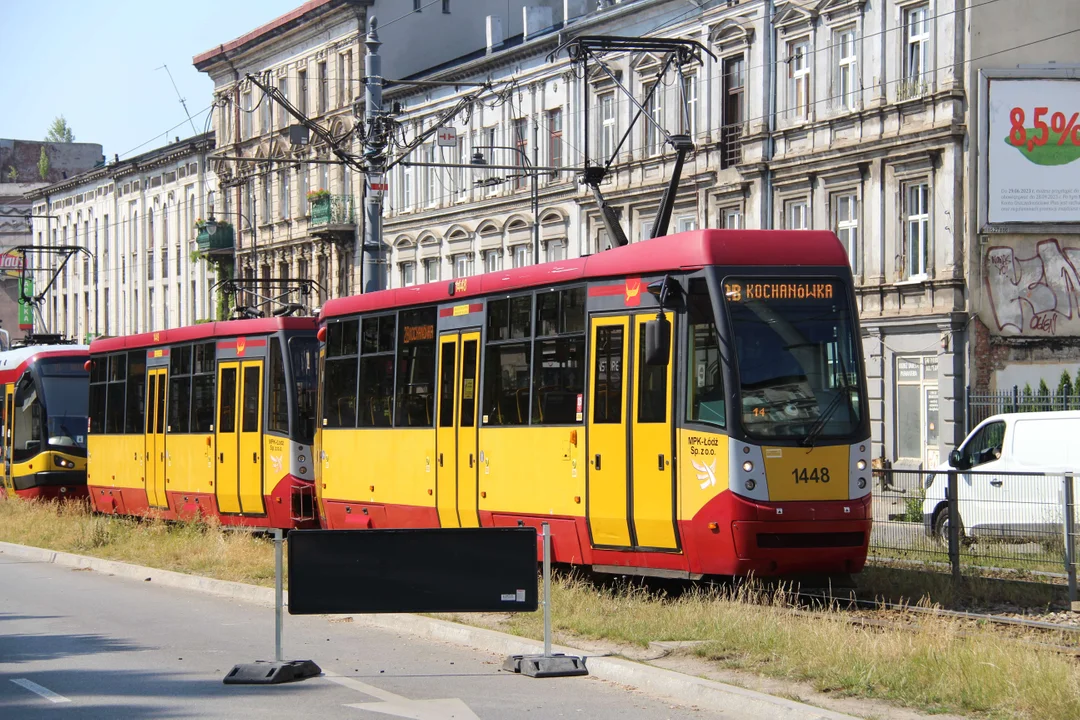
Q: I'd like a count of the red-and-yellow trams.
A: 3